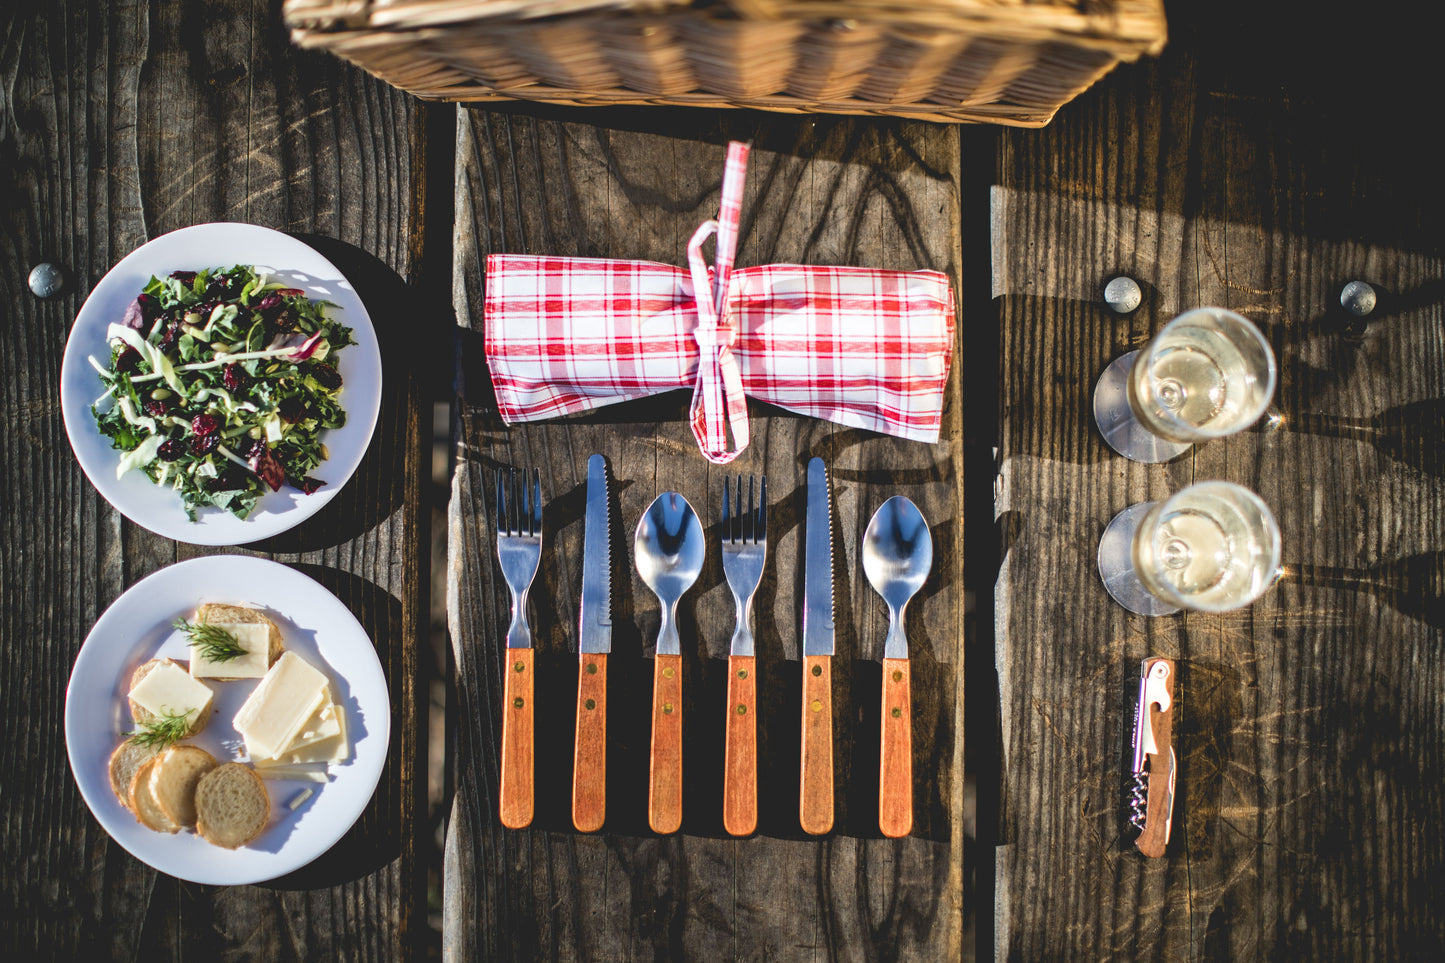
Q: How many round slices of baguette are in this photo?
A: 6